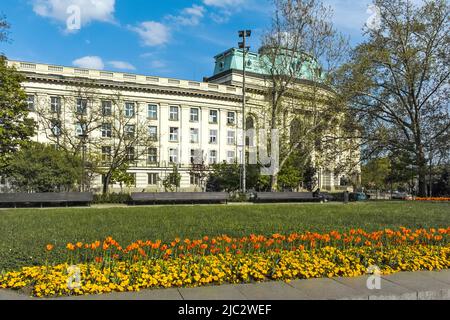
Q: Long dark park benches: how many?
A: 3